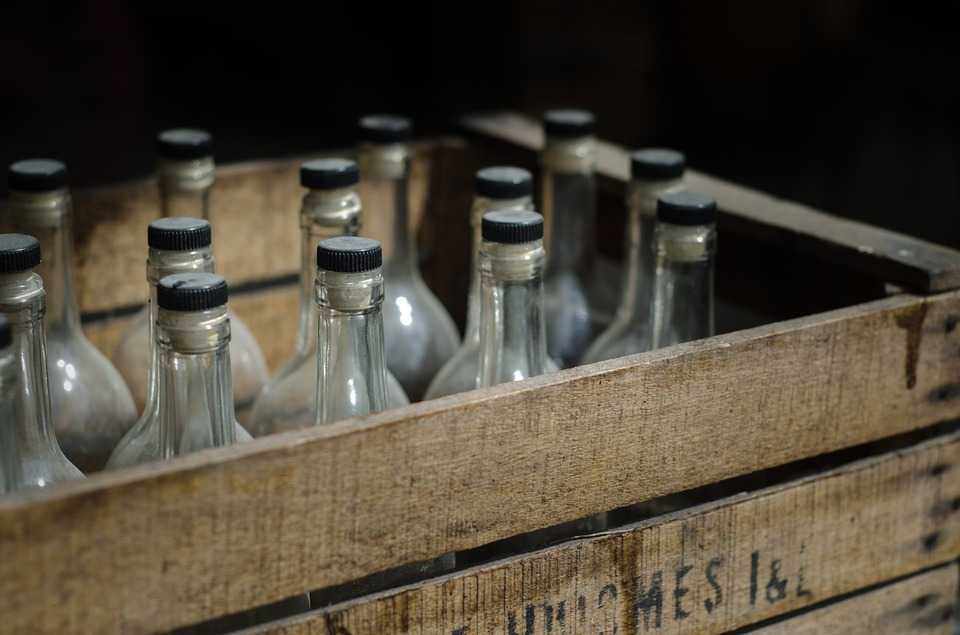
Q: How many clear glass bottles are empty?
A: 14